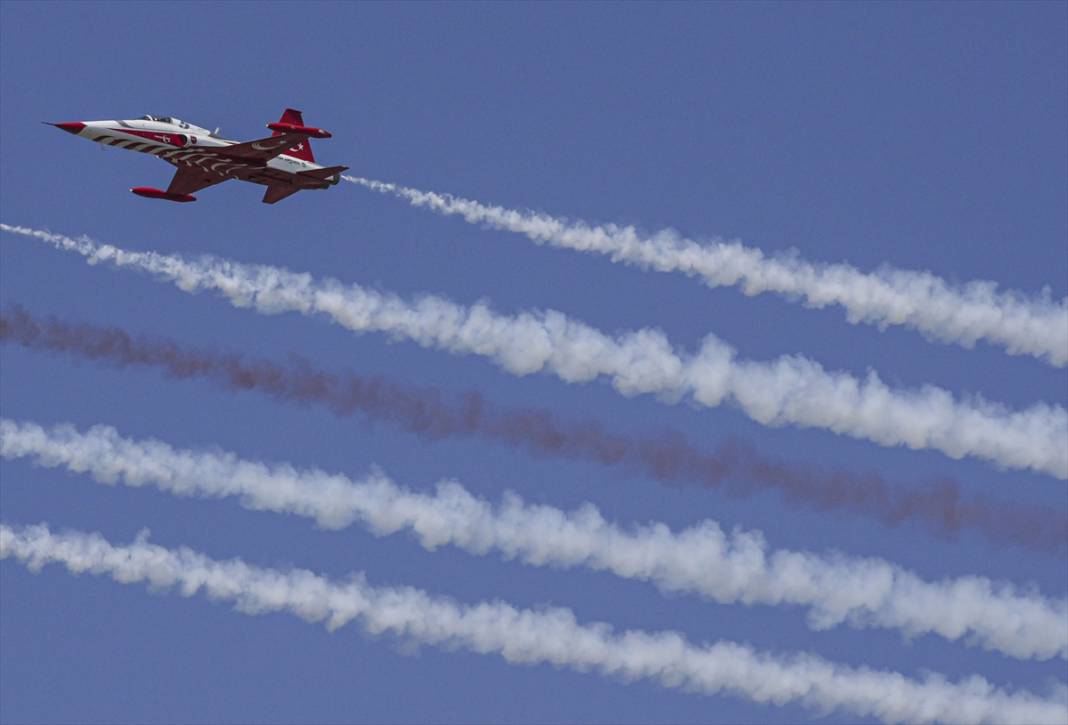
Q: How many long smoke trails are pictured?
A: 5